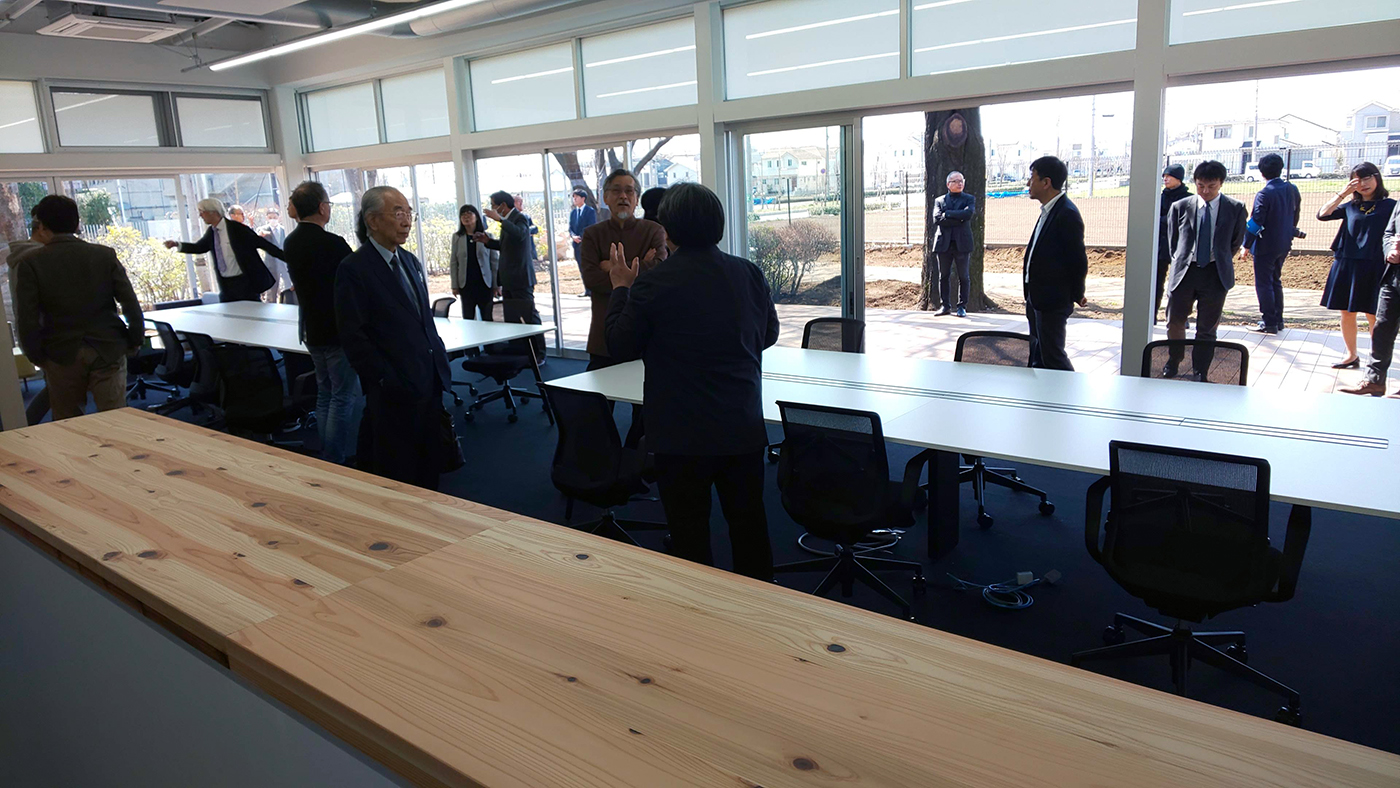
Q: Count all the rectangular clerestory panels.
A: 10